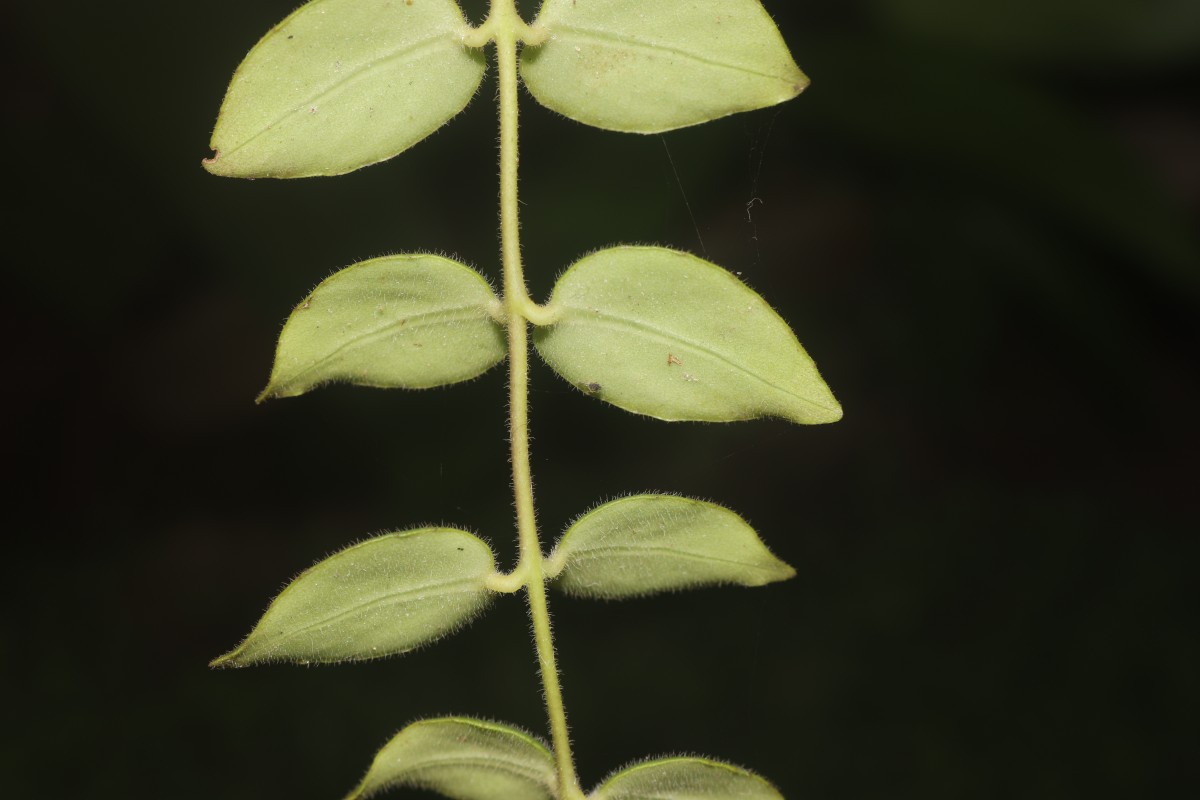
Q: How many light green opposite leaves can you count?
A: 8